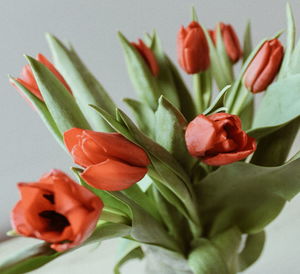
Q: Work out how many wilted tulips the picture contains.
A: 0